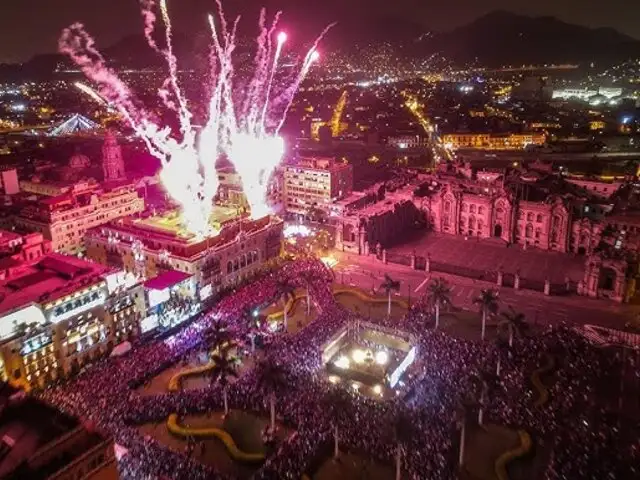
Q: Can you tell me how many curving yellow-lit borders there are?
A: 6